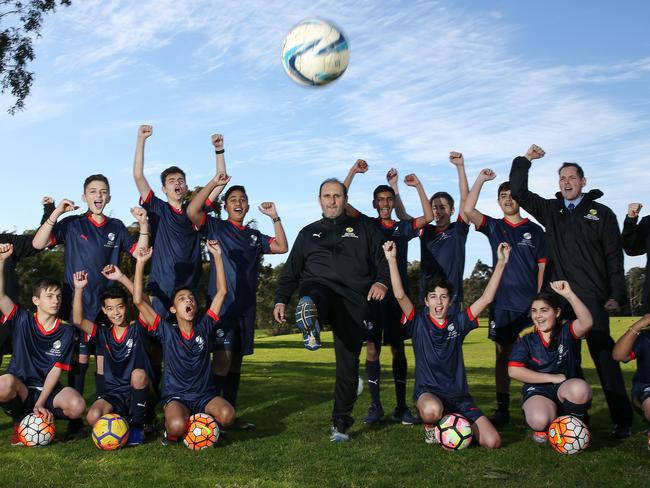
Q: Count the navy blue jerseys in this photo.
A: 12